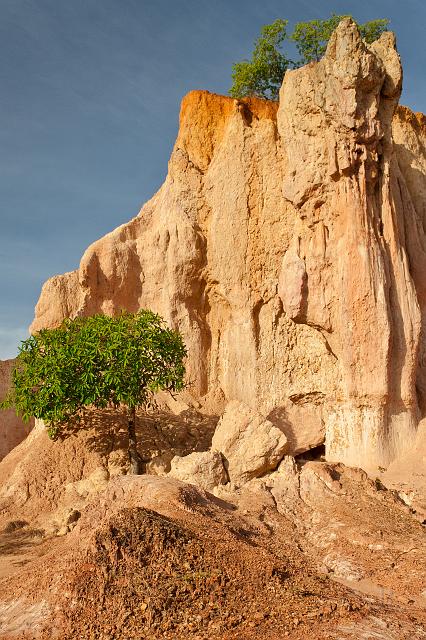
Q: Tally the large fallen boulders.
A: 3